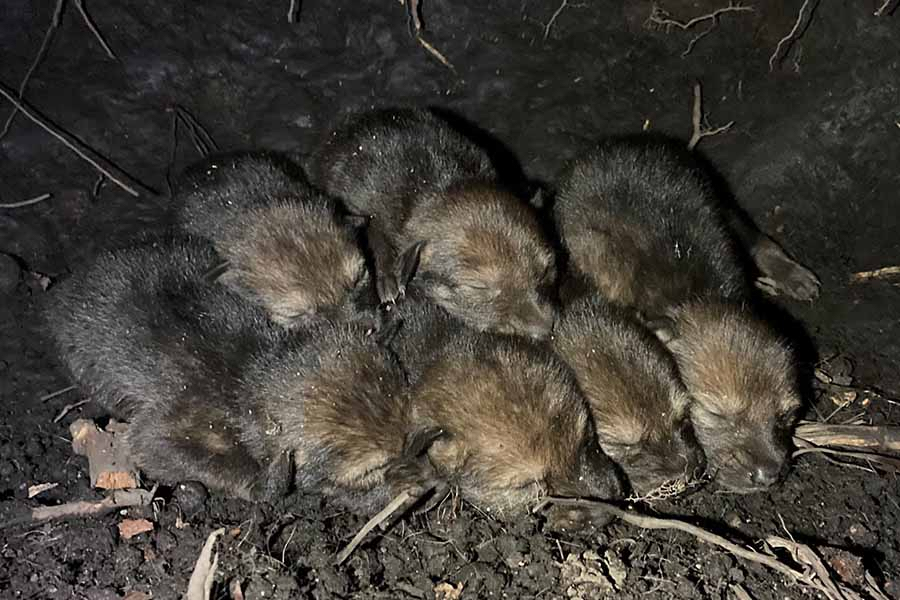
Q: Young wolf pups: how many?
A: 6